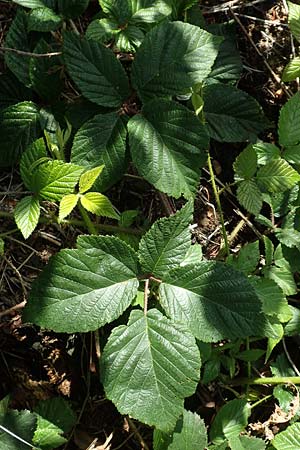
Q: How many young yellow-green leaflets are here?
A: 3